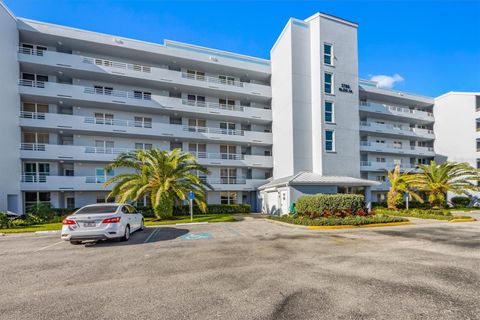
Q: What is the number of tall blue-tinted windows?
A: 4